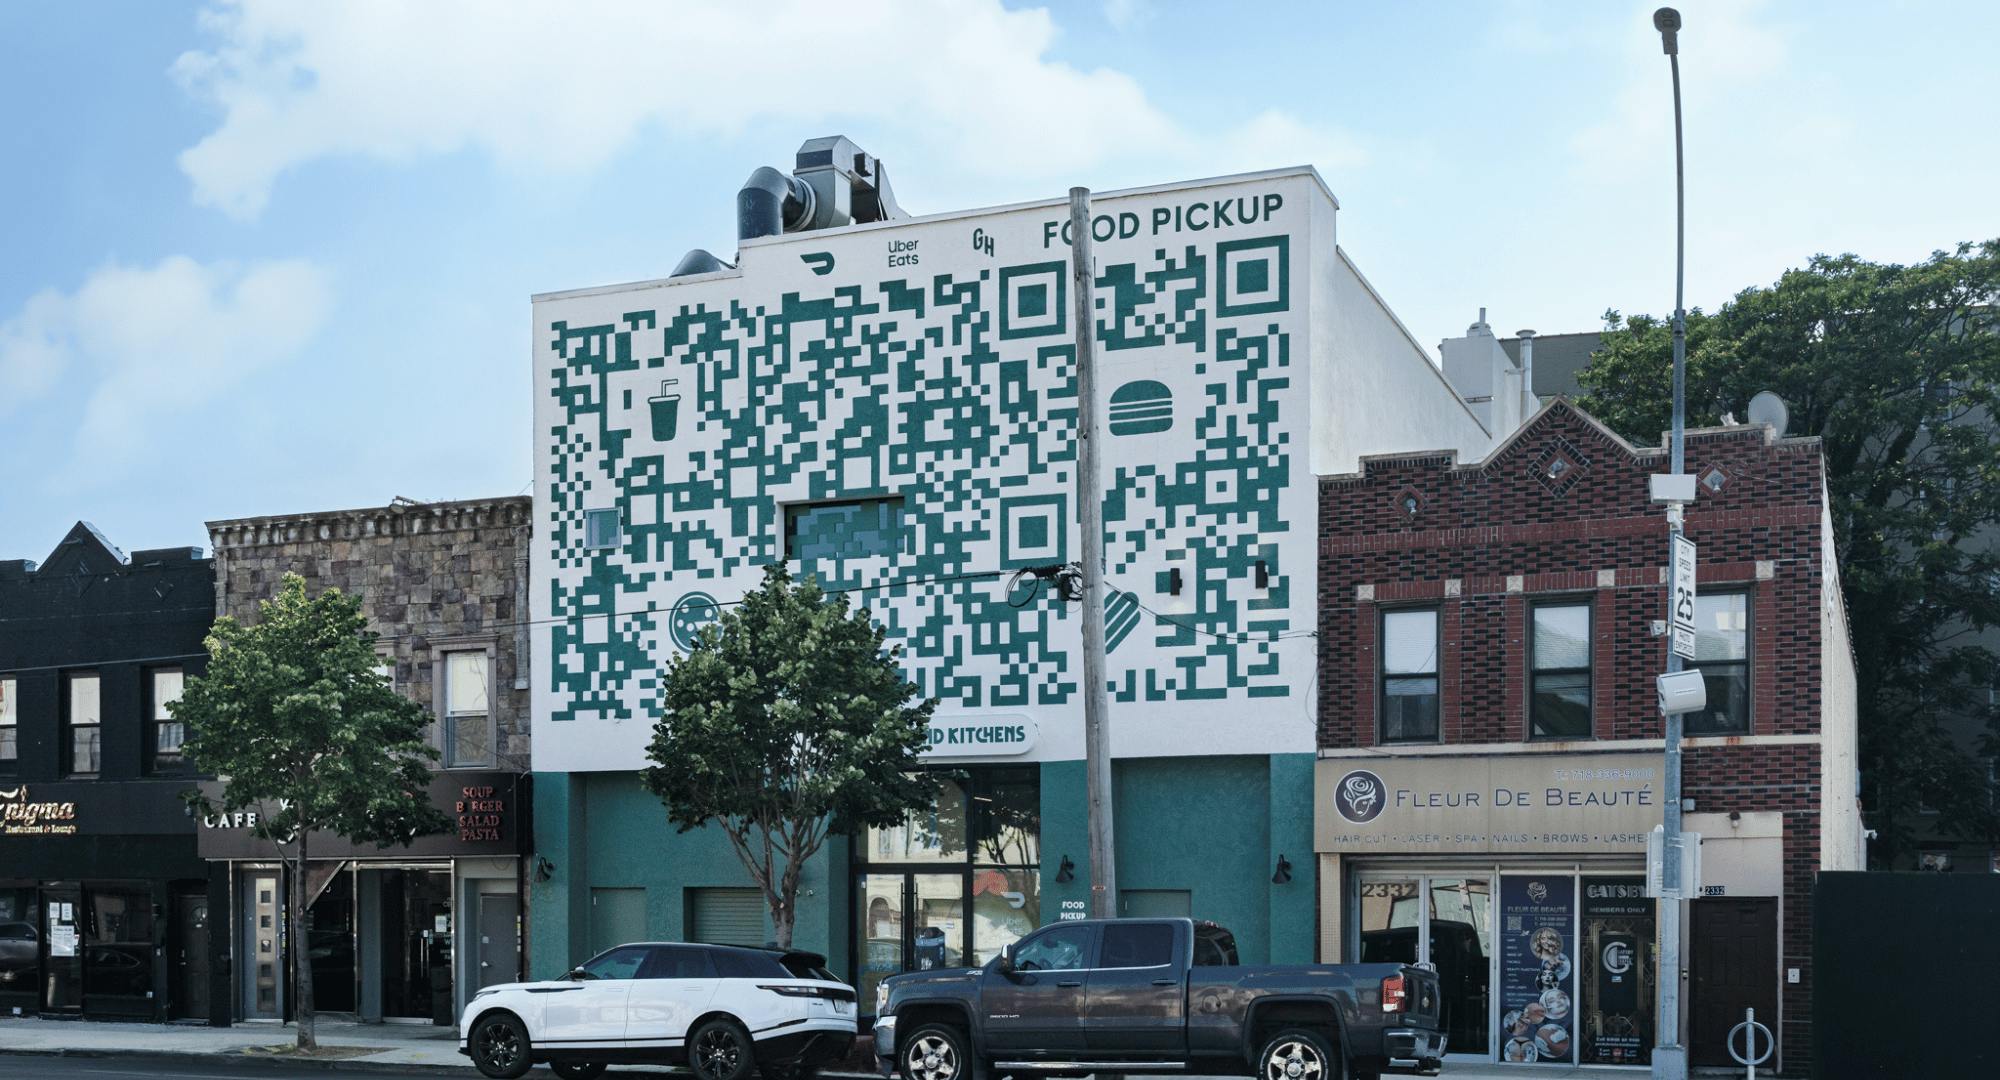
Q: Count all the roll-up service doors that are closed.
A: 1